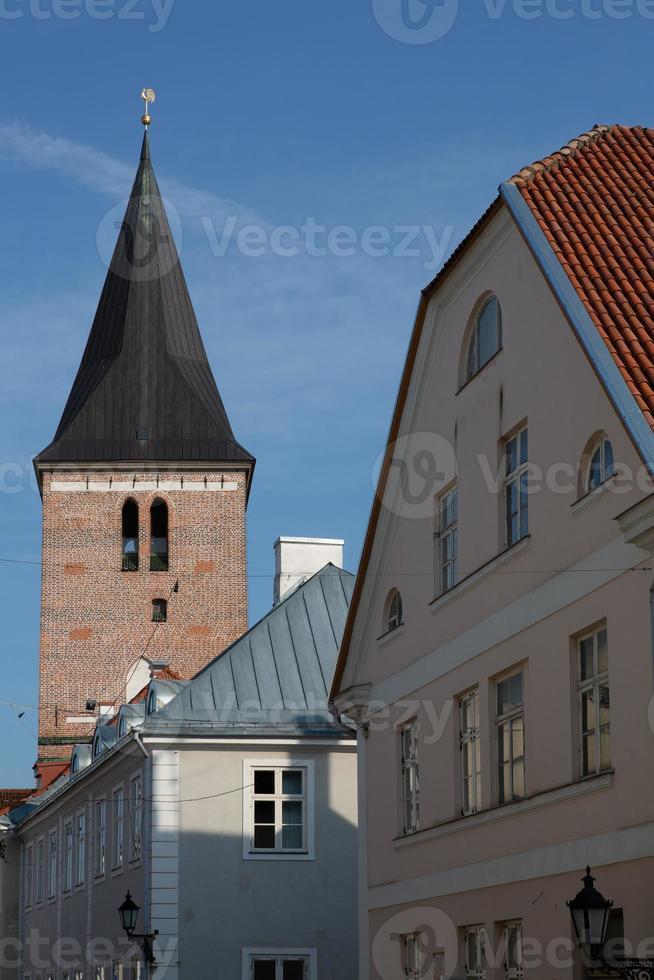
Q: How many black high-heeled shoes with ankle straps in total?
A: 0